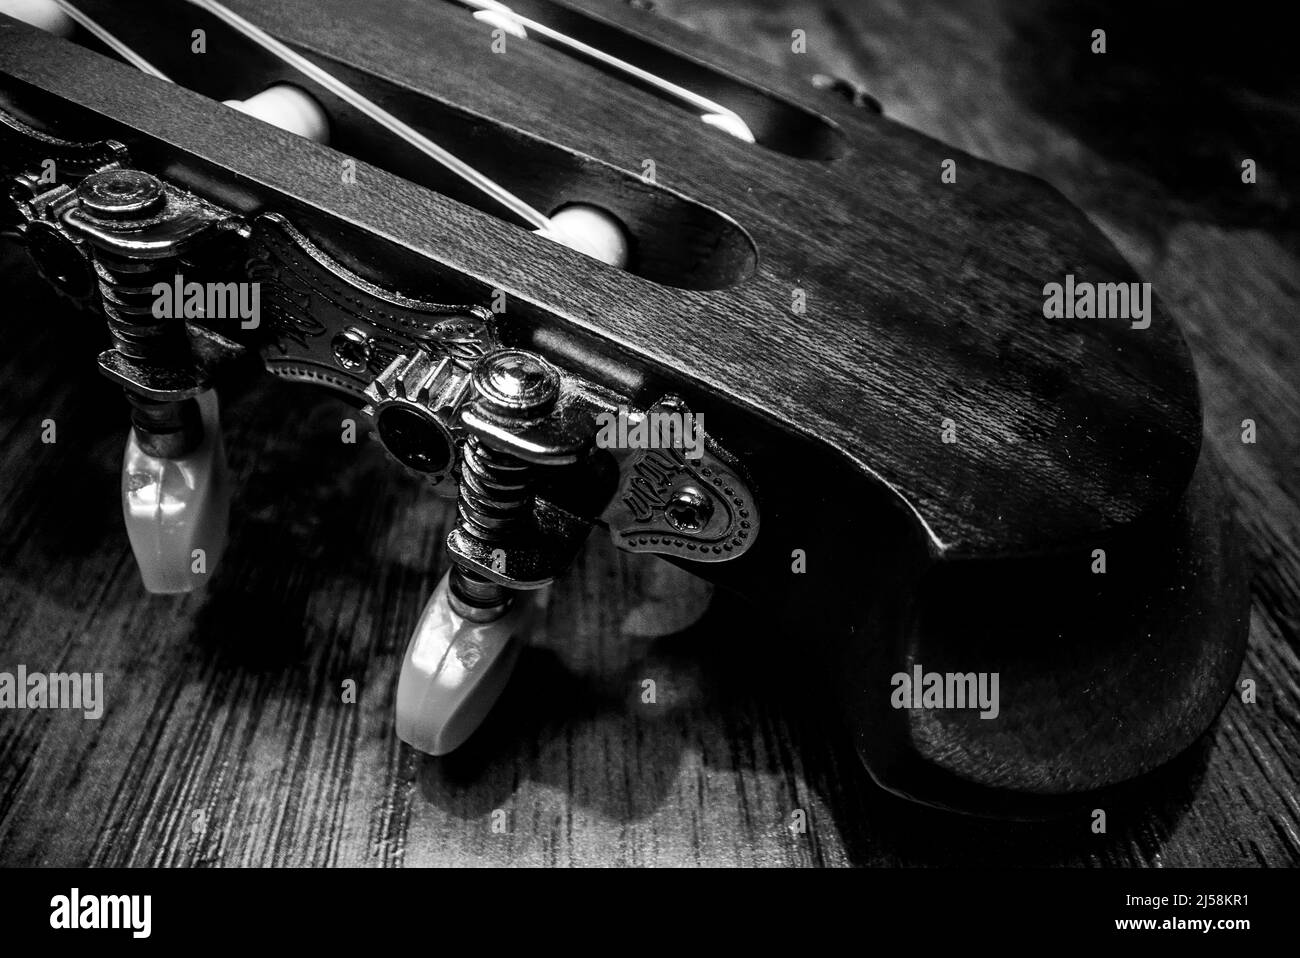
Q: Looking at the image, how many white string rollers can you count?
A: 5